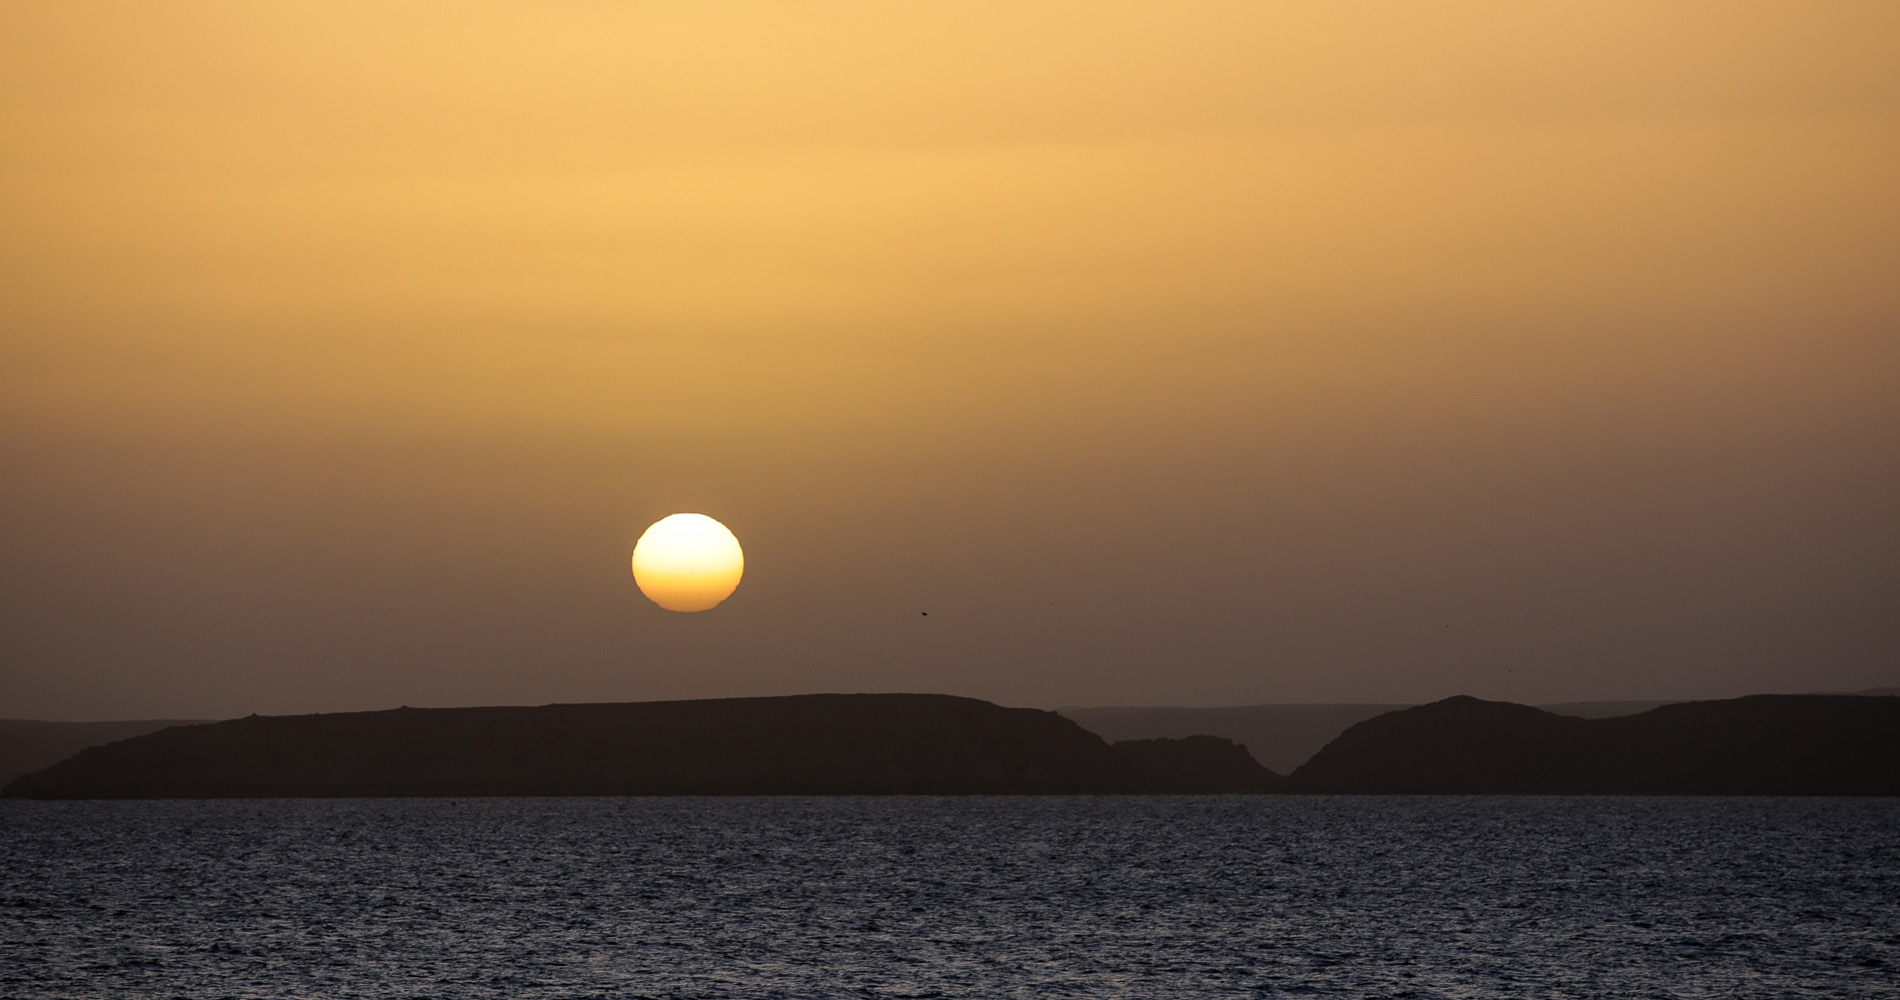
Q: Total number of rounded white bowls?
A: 0